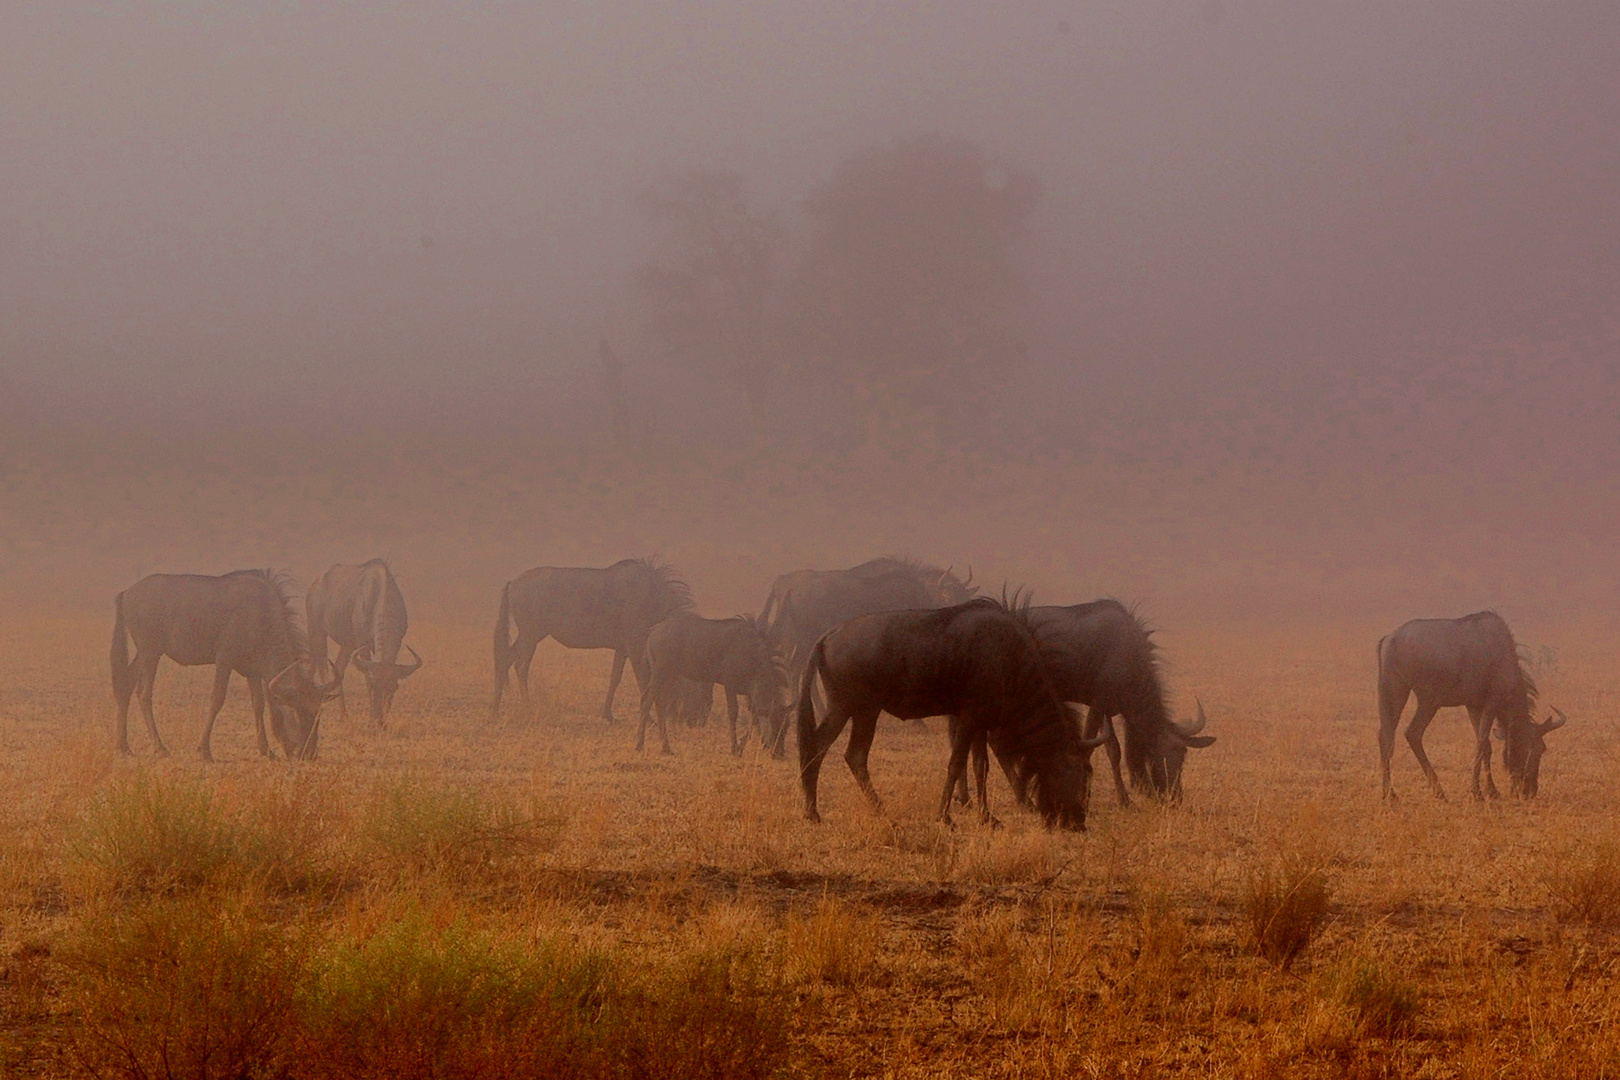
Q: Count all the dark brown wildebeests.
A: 2